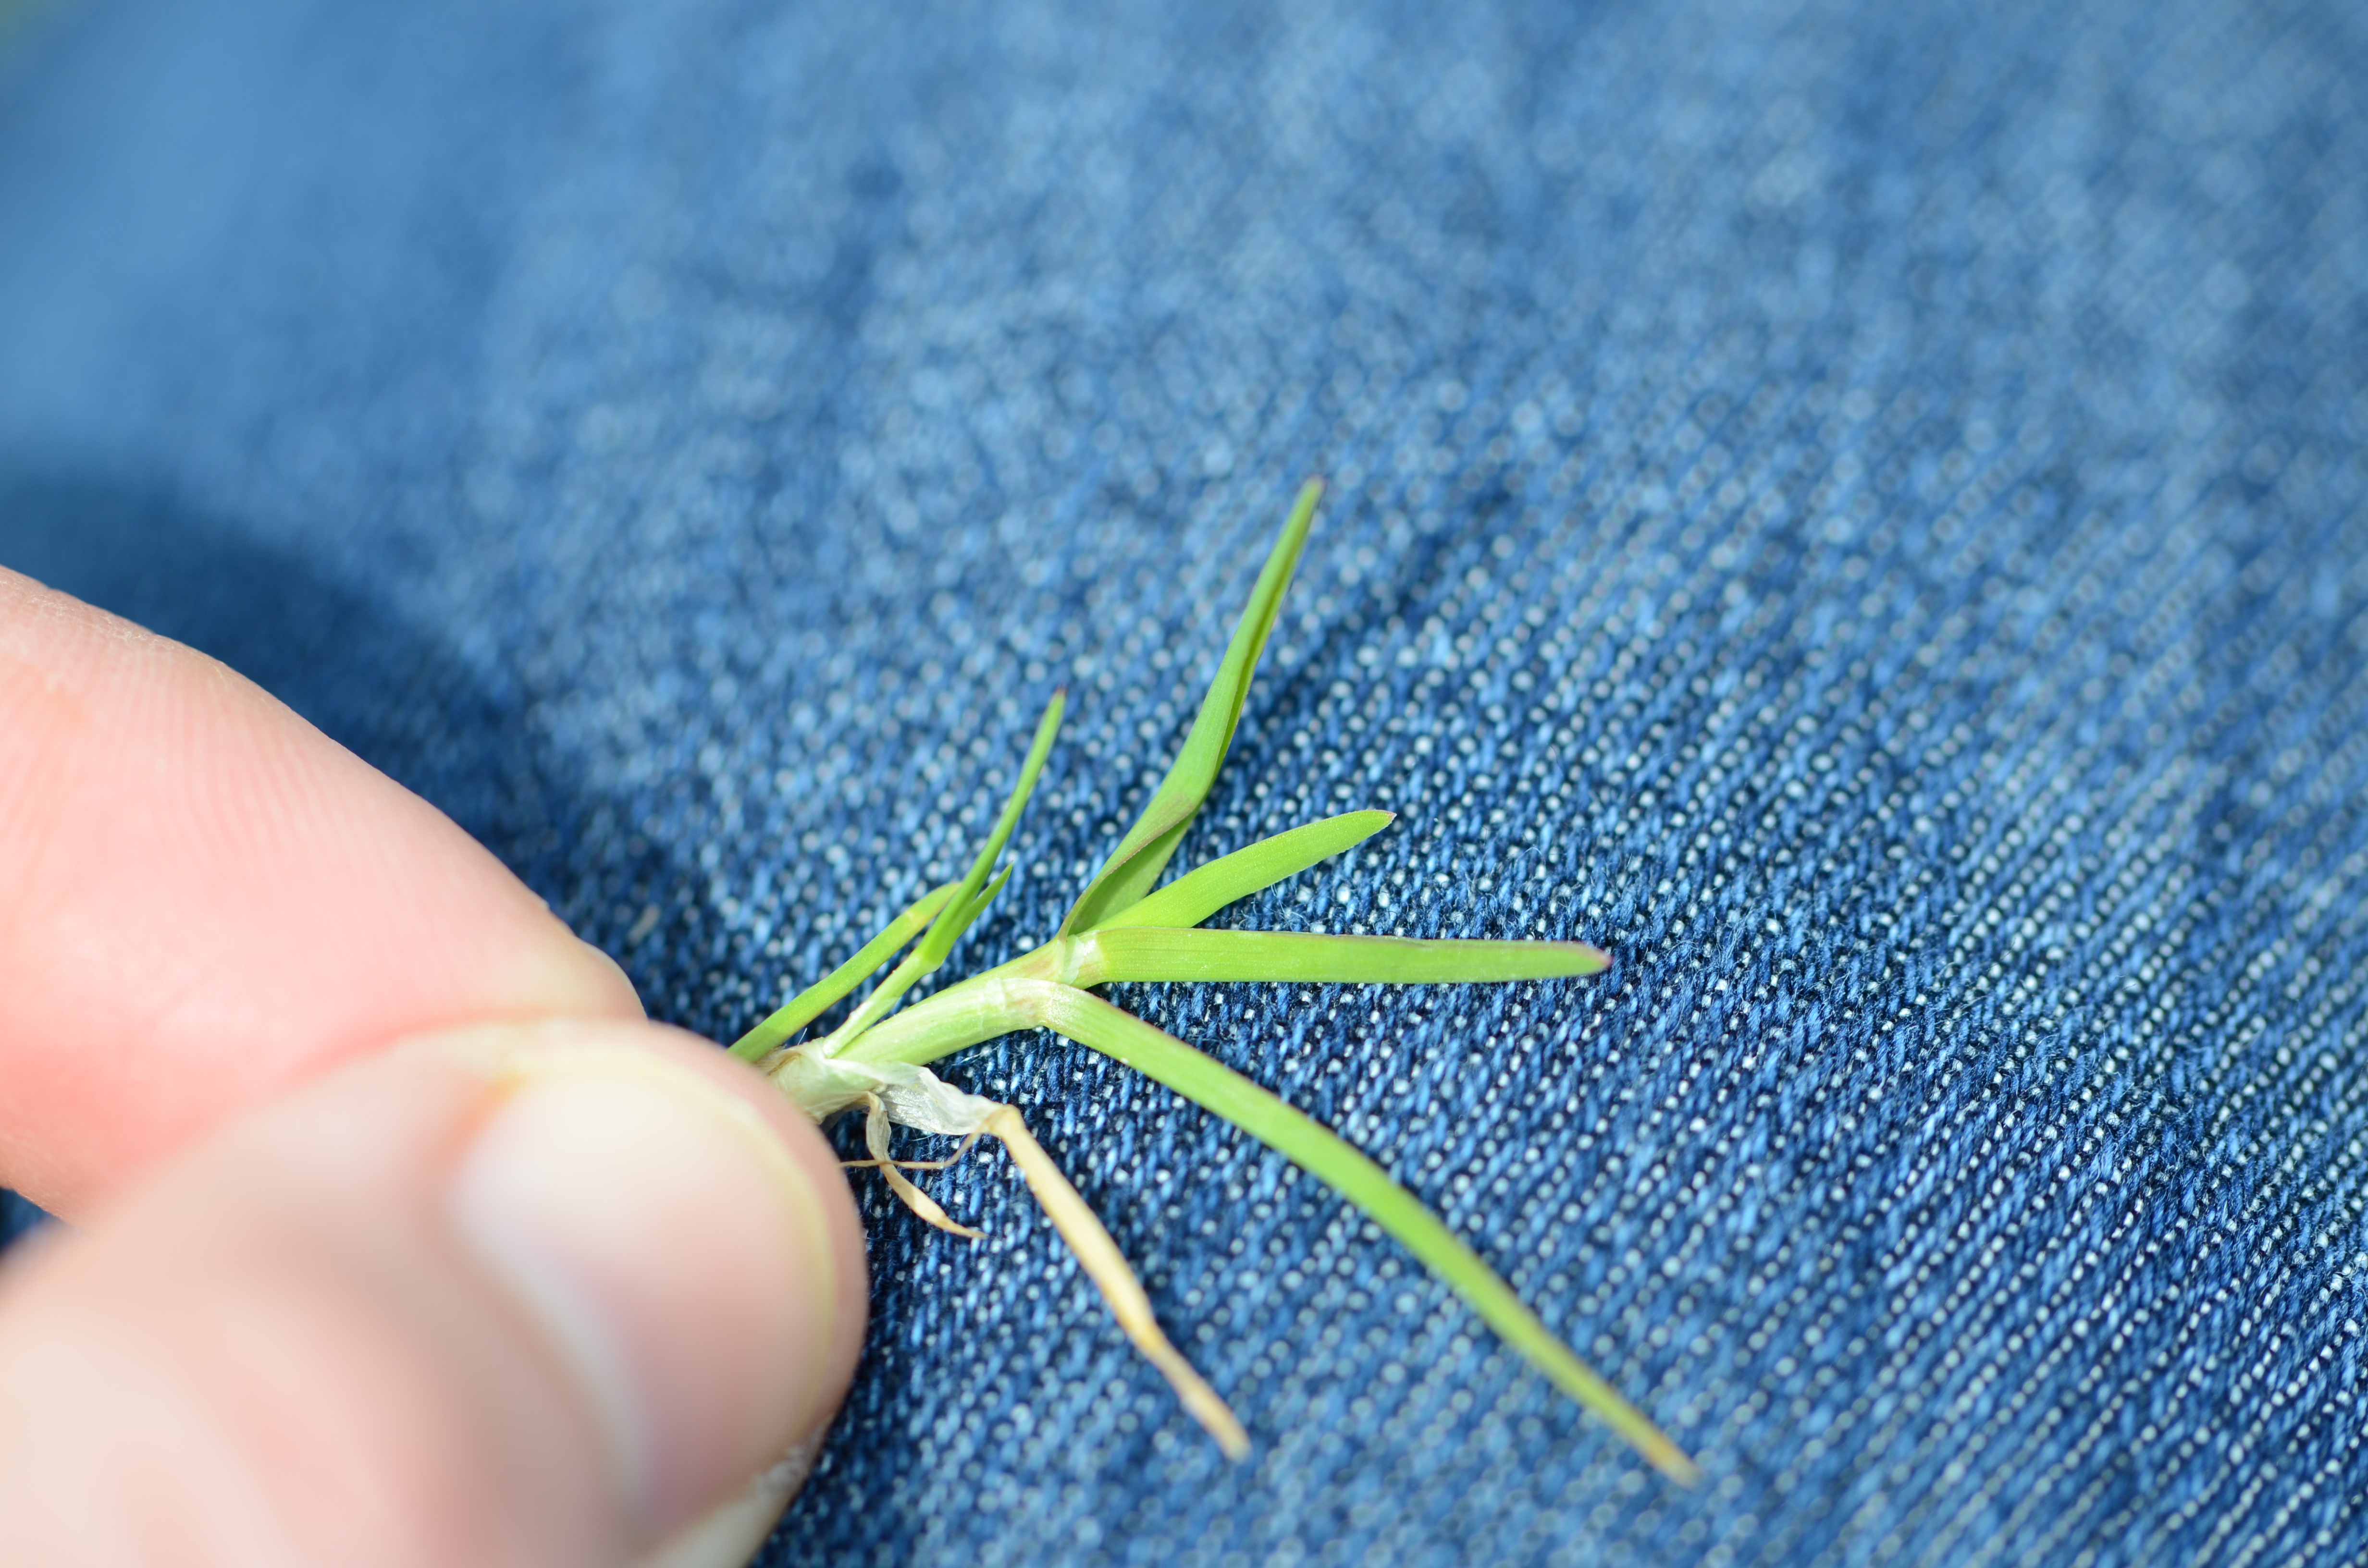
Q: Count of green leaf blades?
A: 7